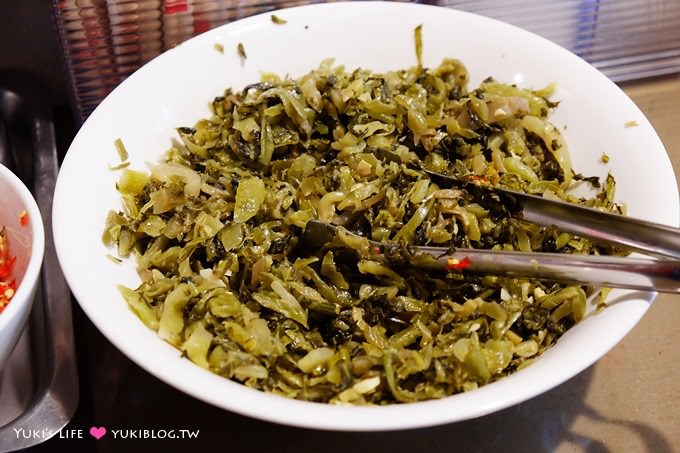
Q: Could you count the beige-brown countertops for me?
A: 1